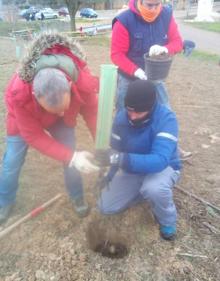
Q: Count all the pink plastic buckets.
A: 0